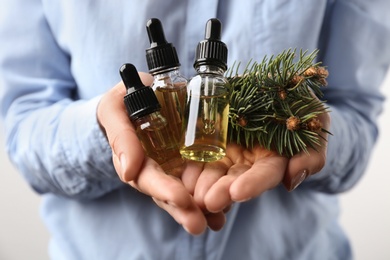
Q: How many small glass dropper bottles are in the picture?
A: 3